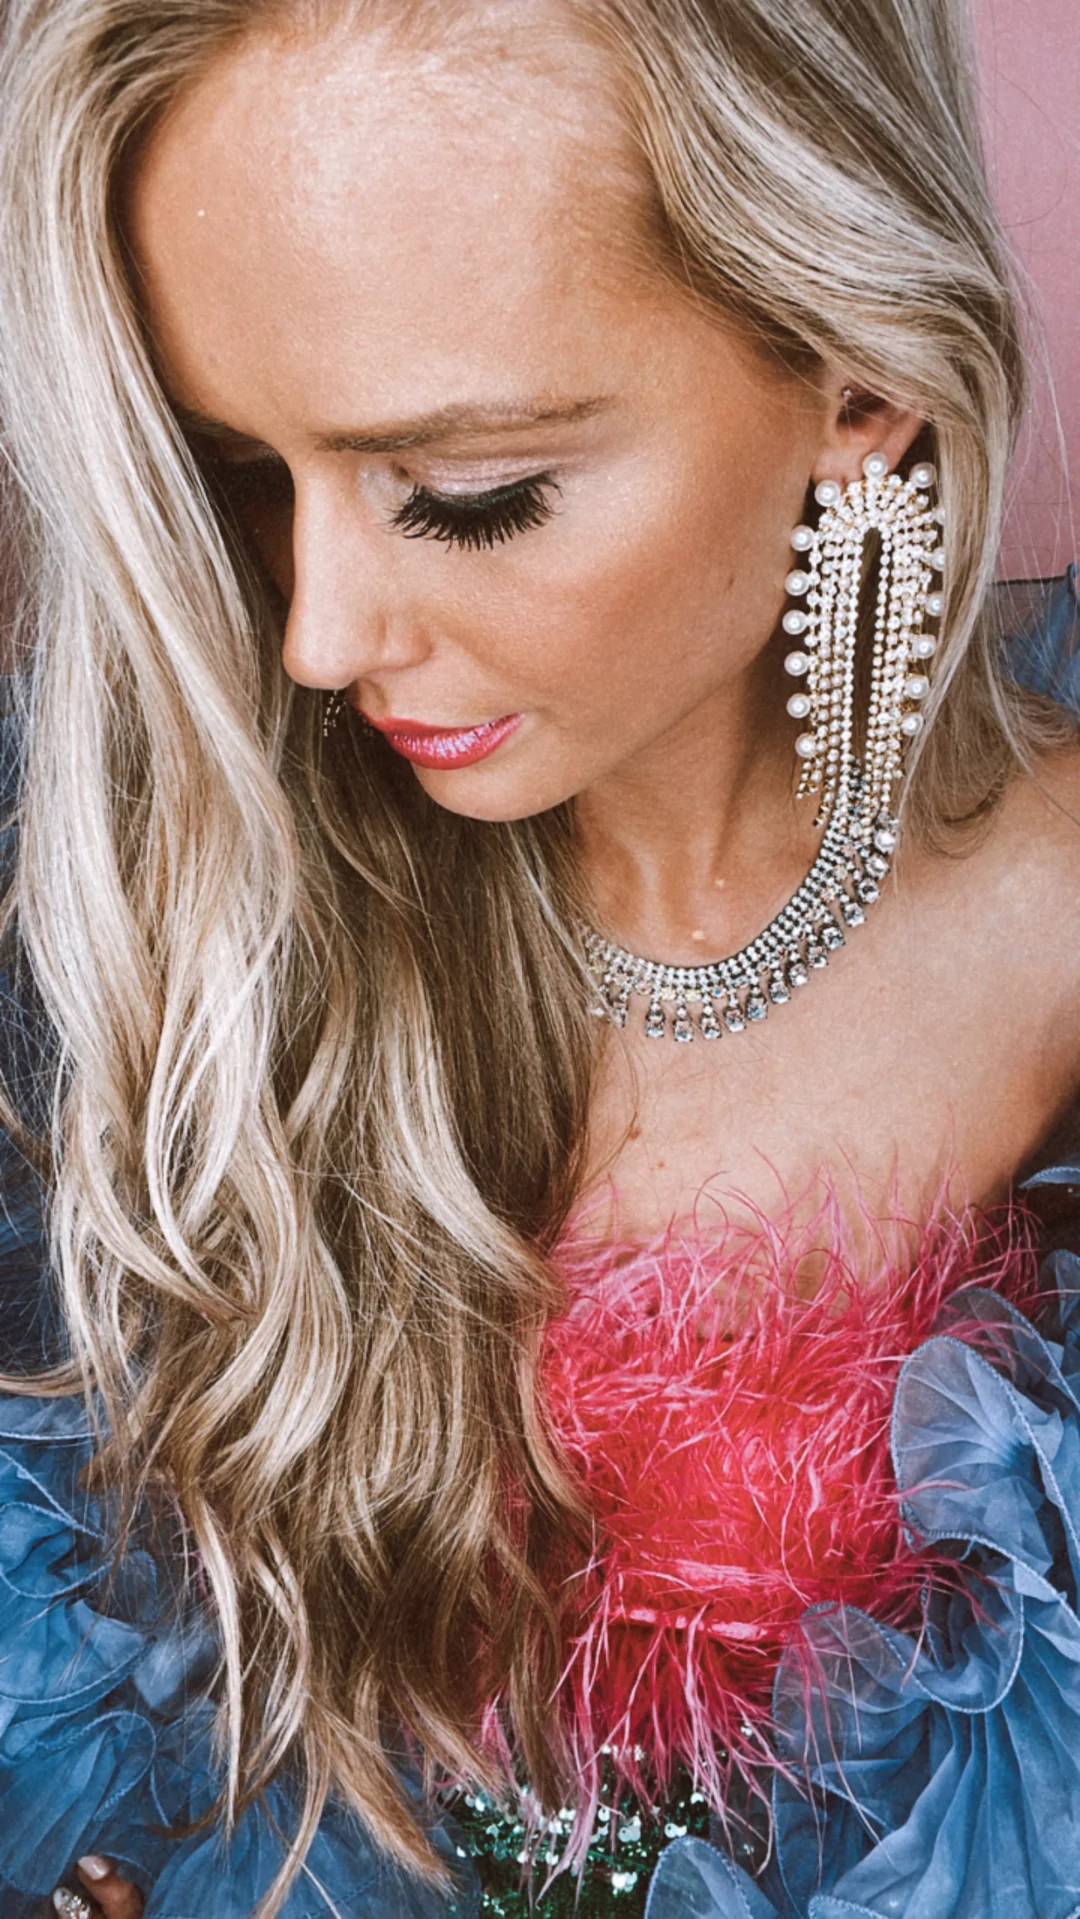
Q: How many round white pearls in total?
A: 15